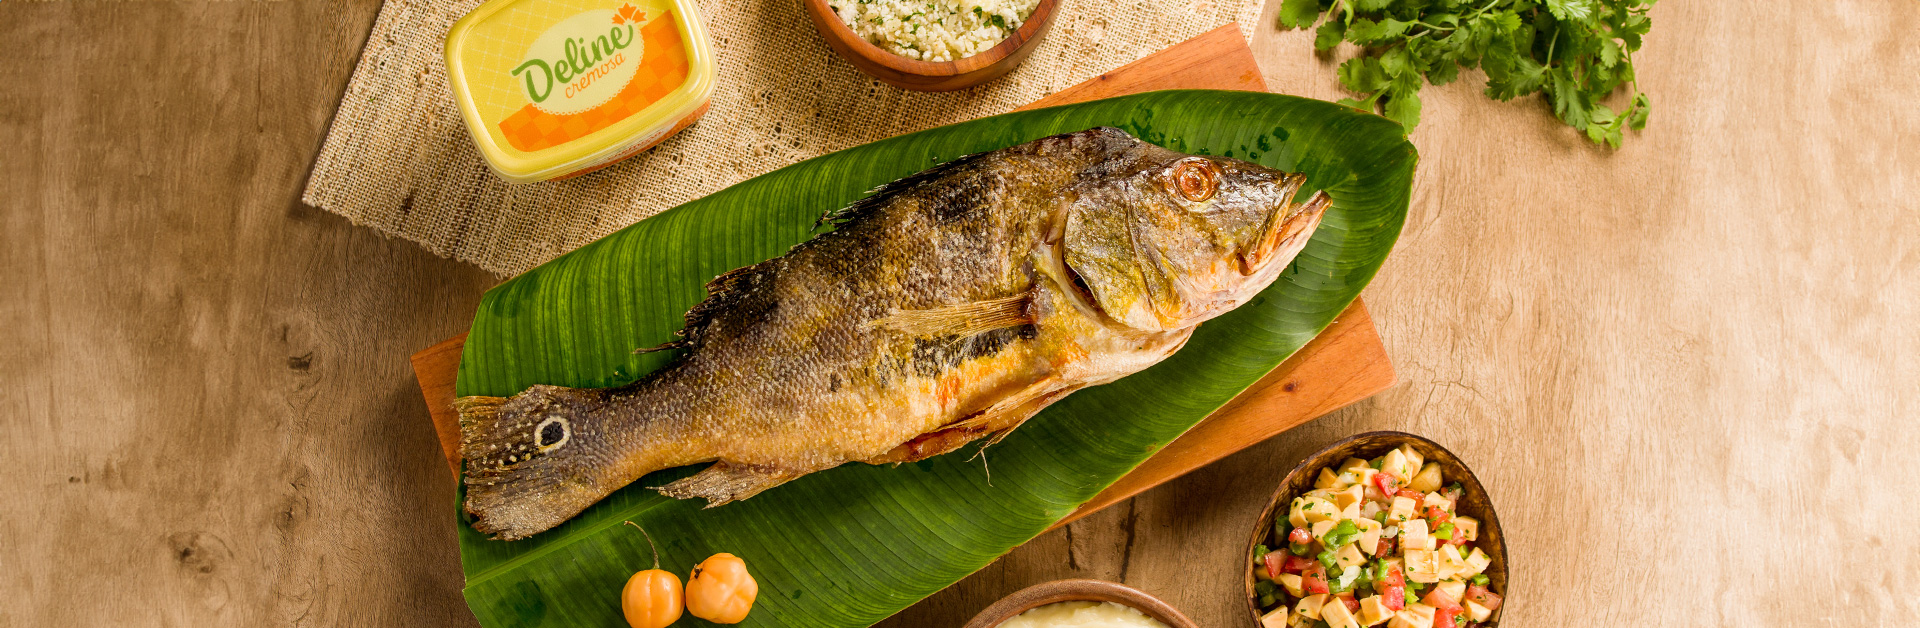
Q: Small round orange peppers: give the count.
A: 2